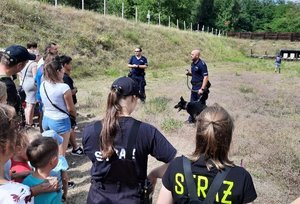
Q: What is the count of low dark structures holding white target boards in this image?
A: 1